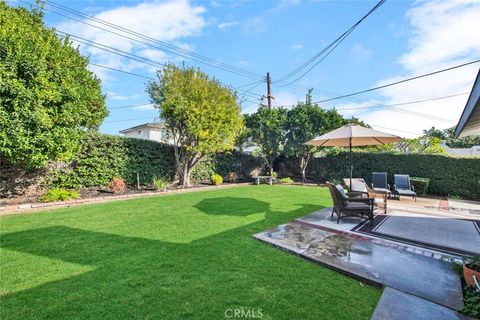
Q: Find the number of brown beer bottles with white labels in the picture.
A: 0